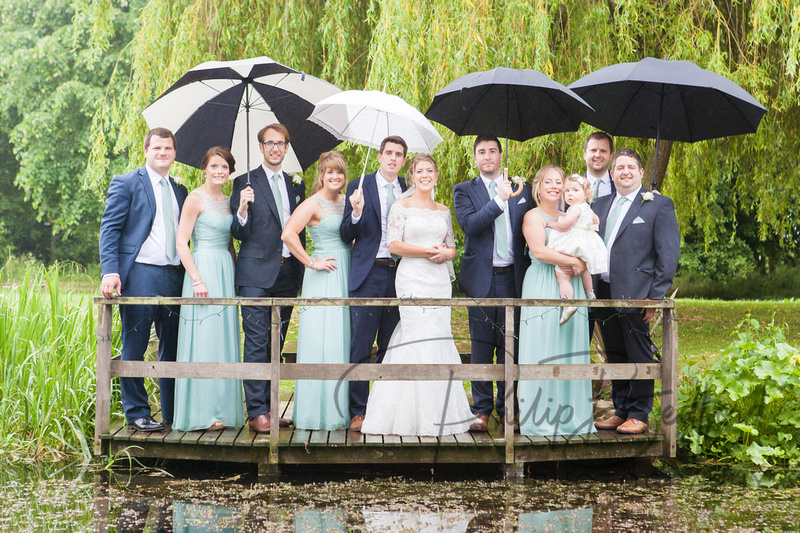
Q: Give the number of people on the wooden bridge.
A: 11